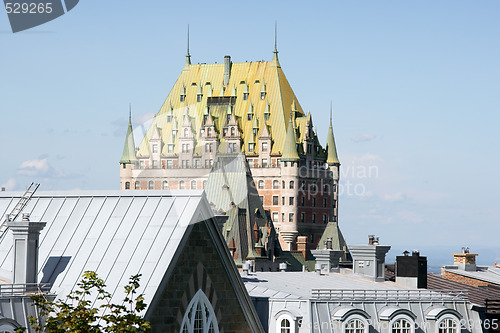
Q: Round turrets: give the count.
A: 3